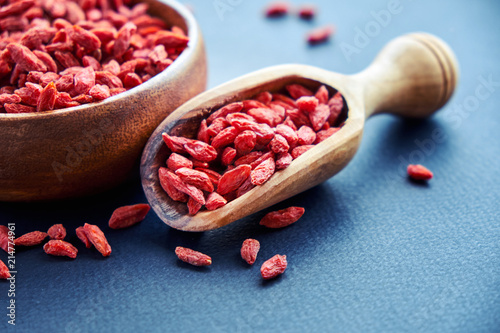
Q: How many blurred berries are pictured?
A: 3